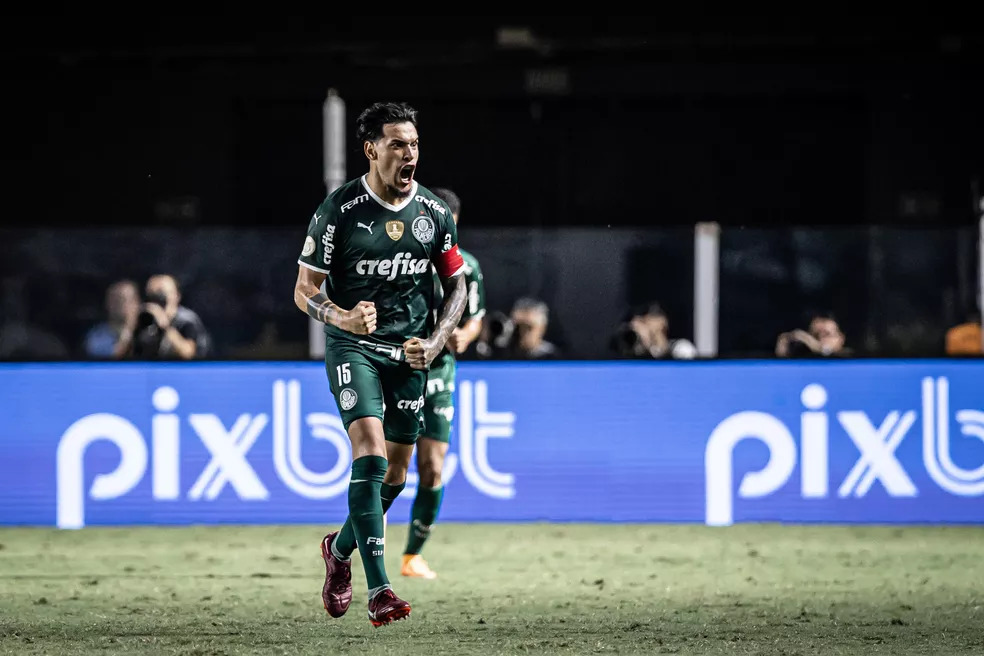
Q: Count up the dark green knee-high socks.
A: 3